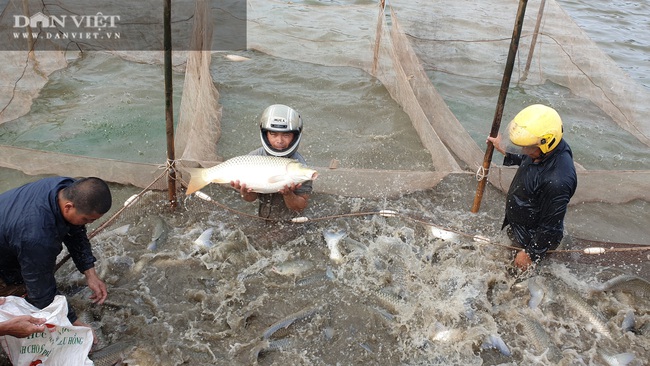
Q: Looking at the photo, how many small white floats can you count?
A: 6